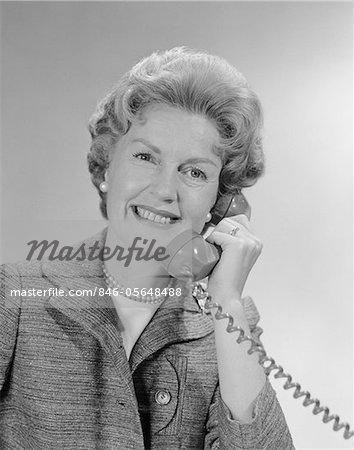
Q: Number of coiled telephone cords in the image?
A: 1